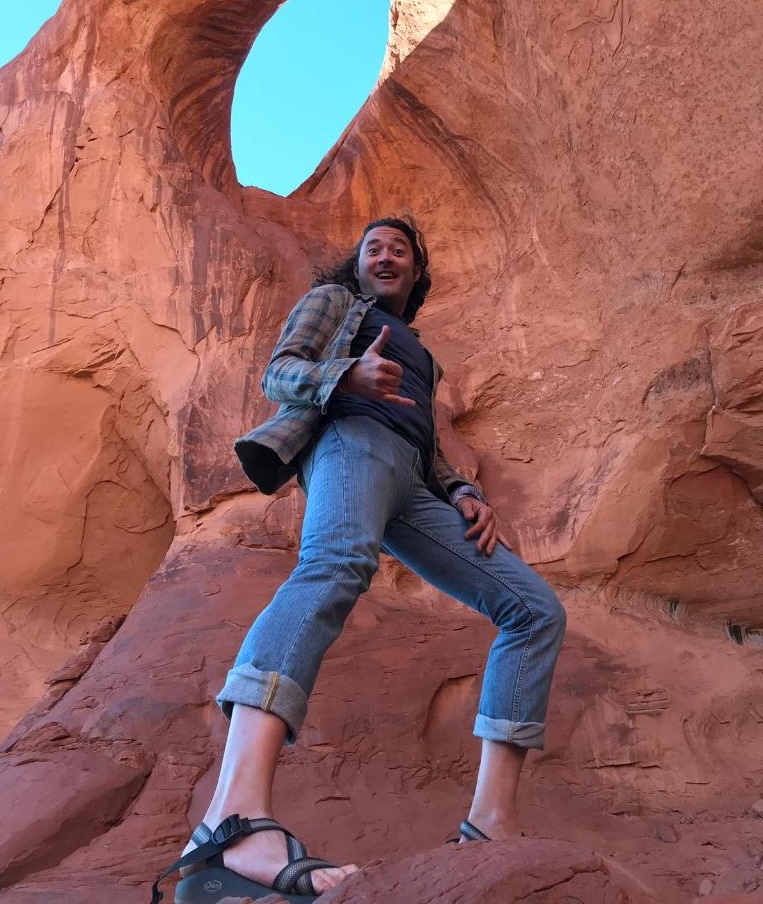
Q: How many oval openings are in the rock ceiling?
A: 1